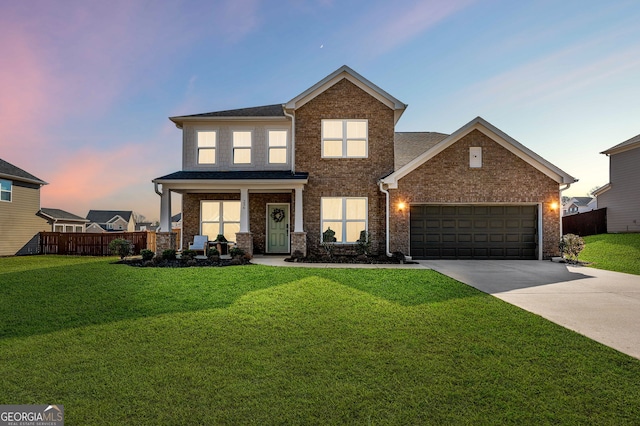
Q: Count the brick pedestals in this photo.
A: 3